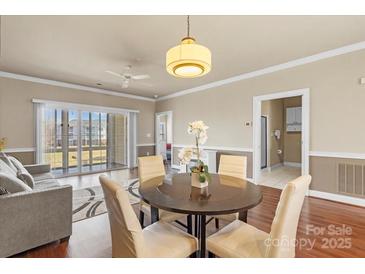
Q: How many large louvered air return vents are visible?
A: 1